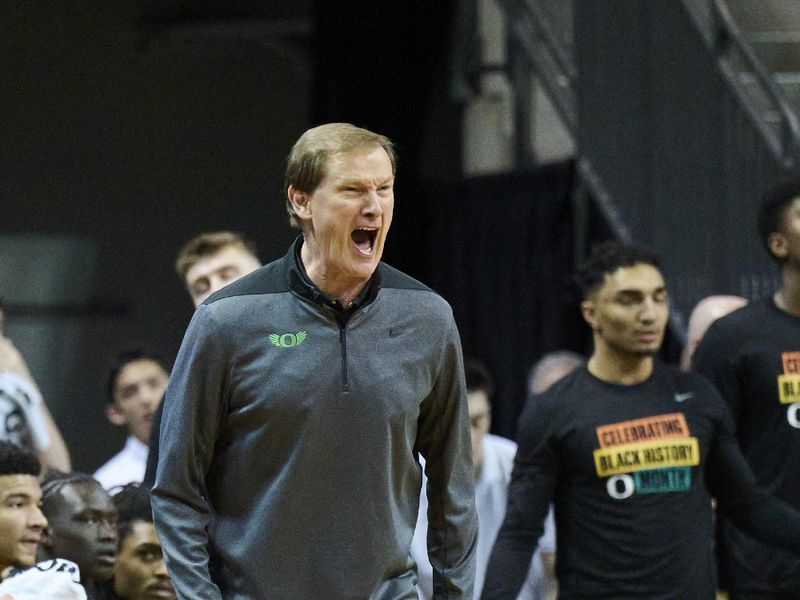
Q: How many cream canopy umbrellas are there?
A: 0